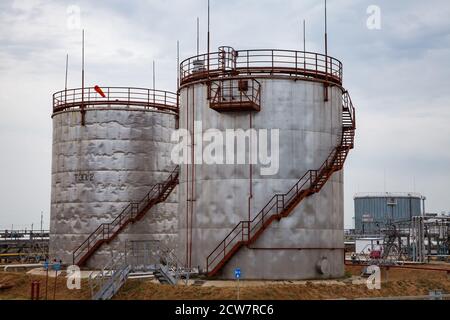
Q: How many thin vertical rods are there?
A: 8